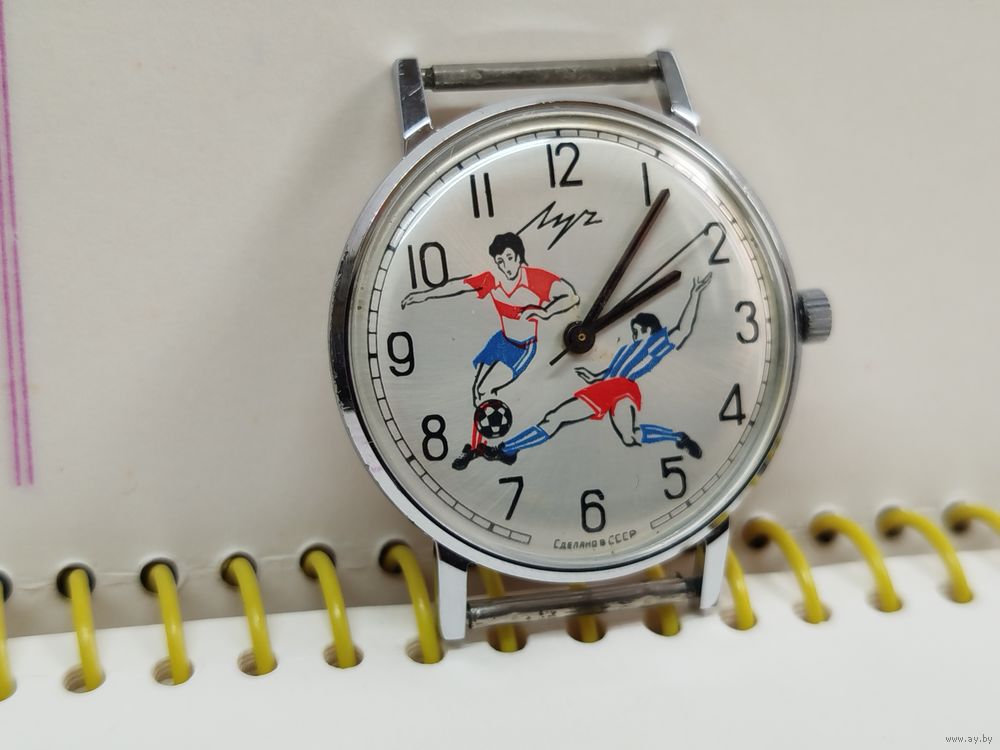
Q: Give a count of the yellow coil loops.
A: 14